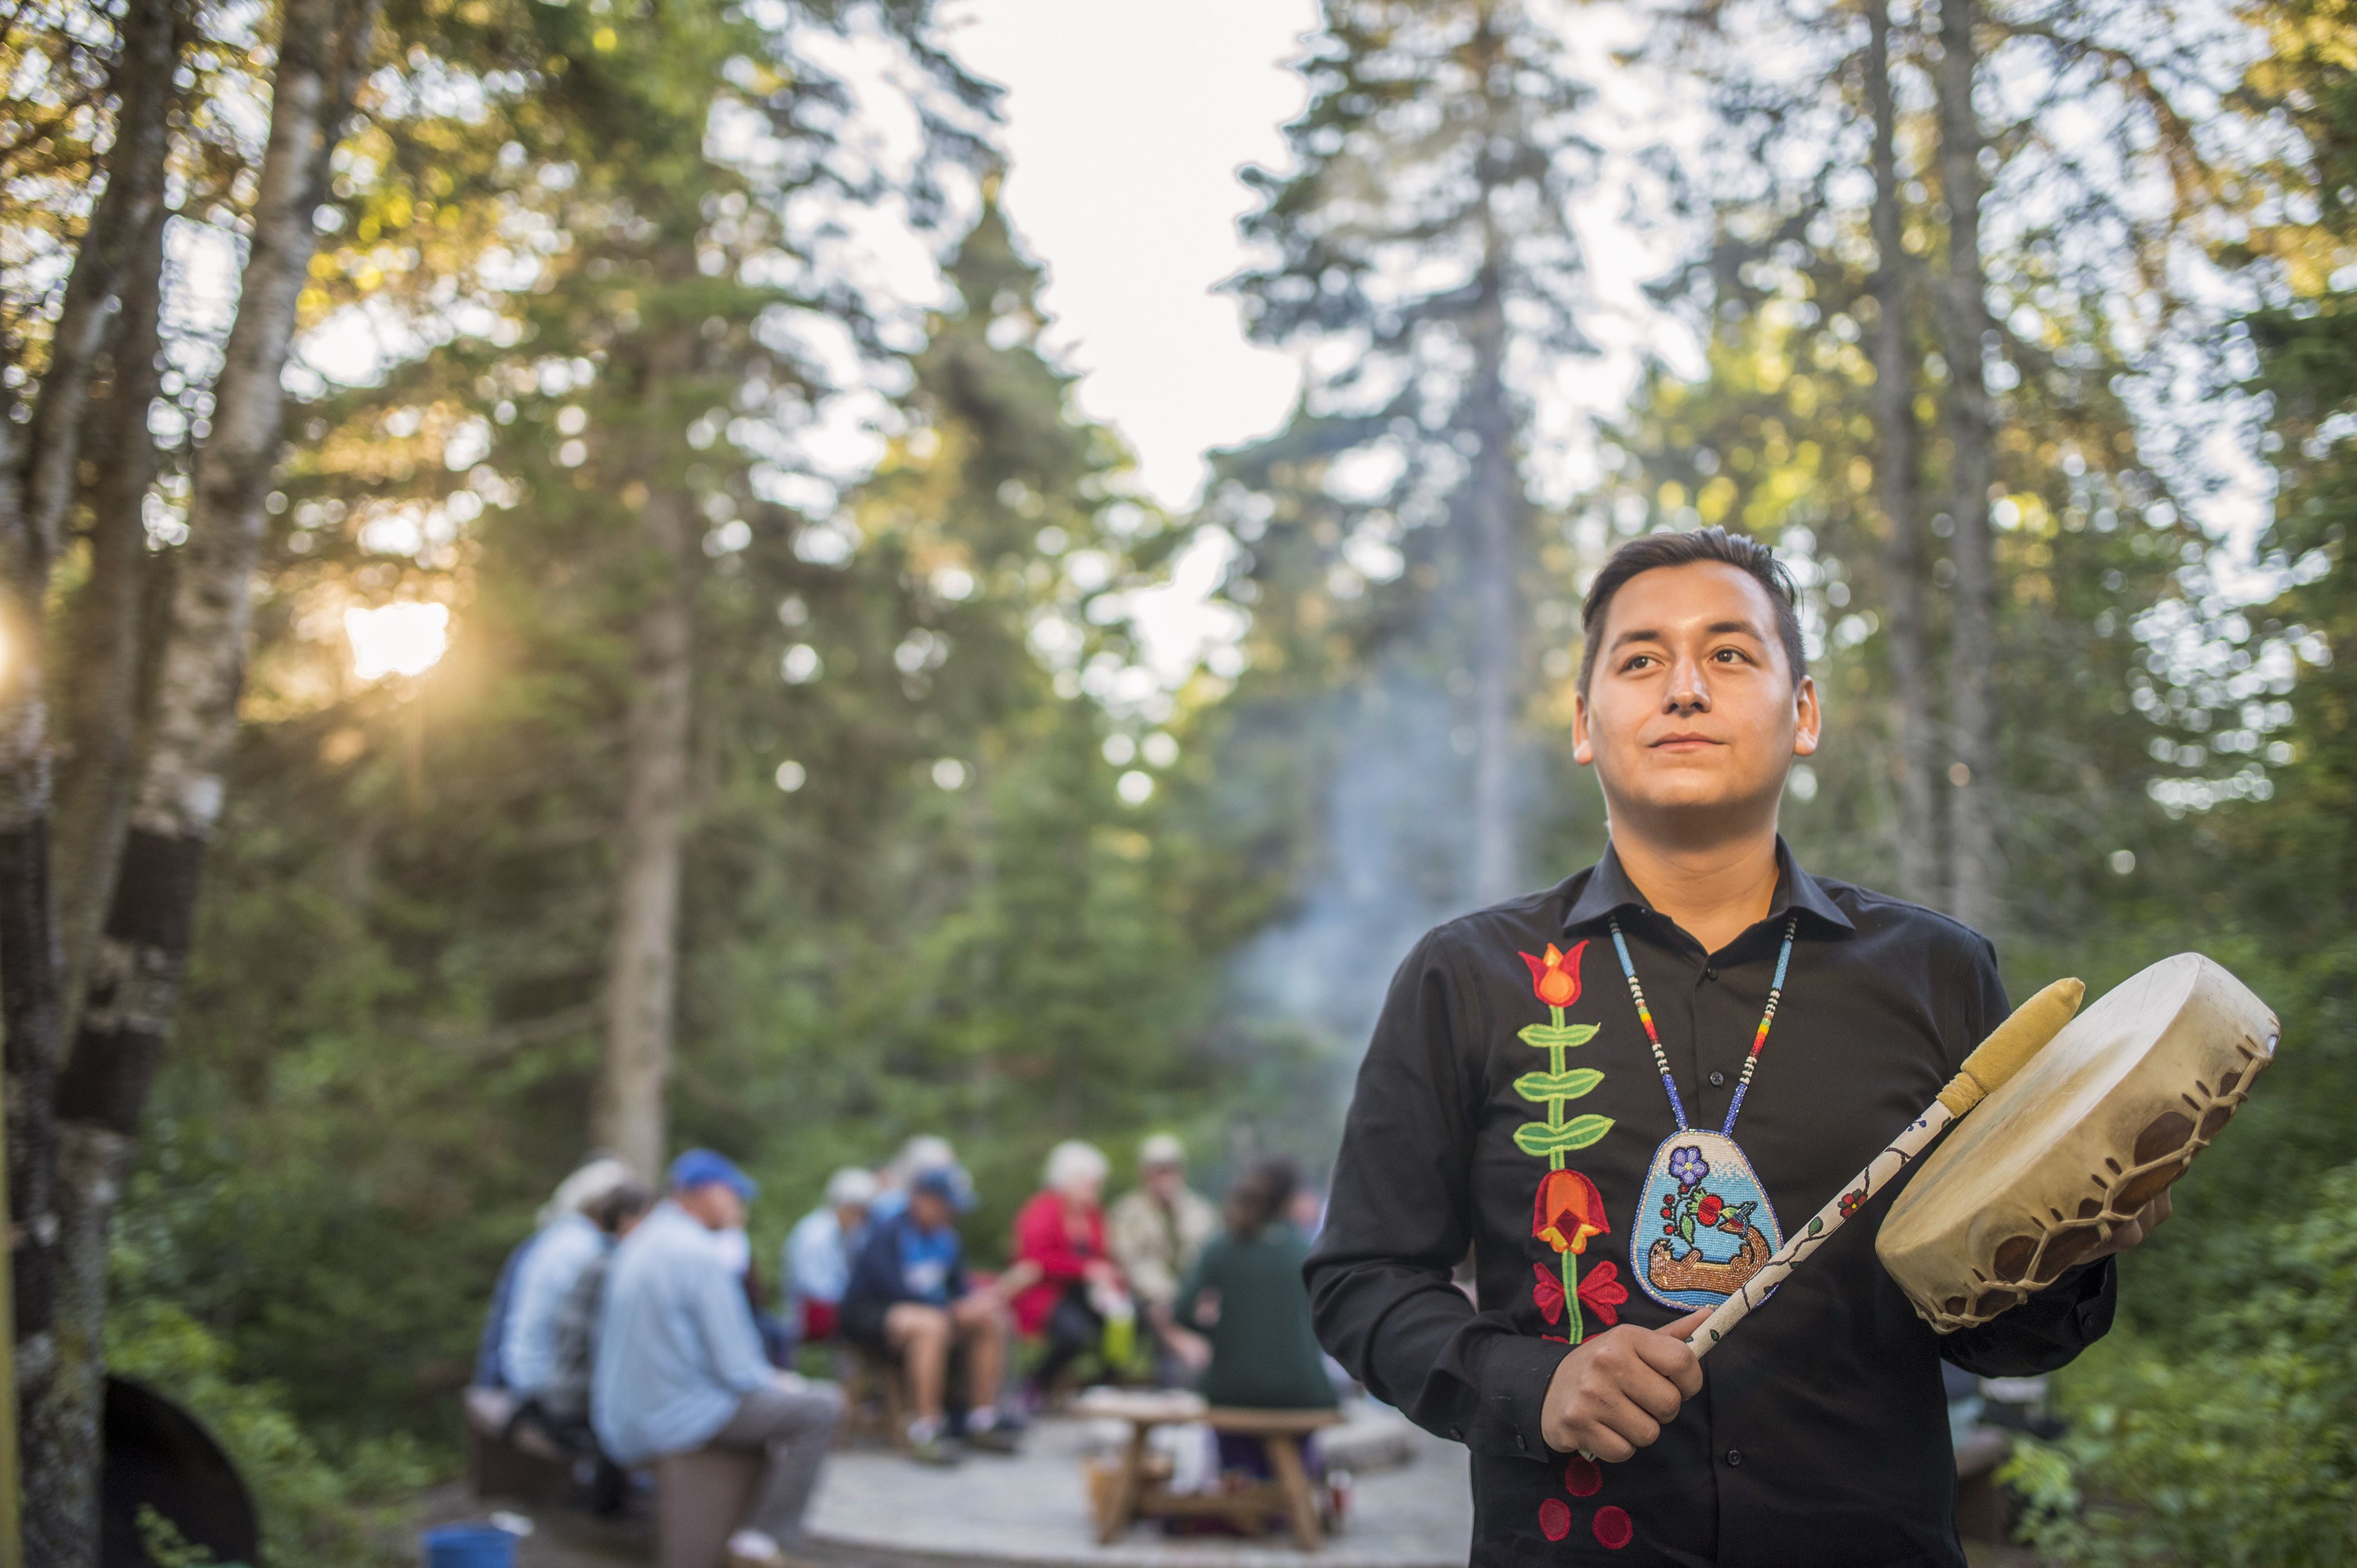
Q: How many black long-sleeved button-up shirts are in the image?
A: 1